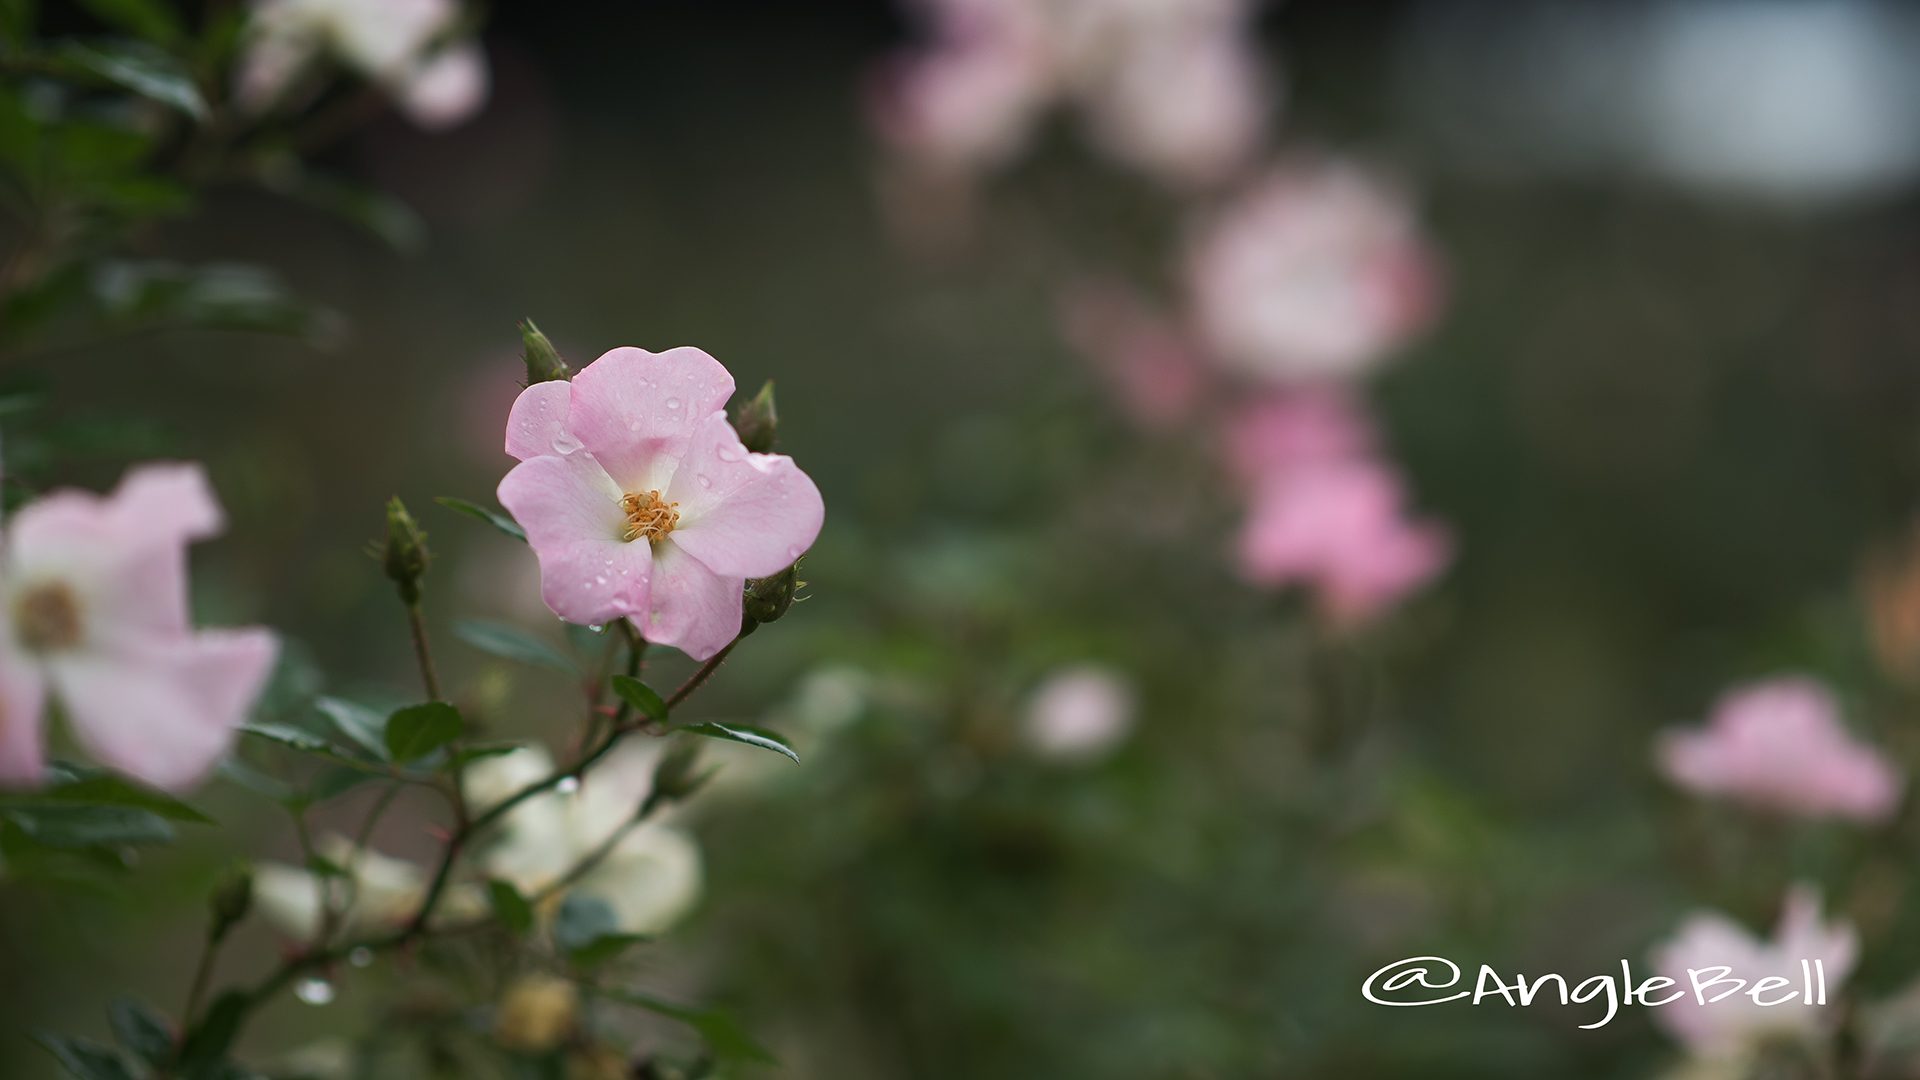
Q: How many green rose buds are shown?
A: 6